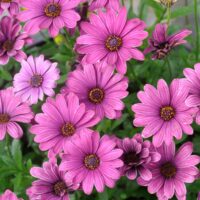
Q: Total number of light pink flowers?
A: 1